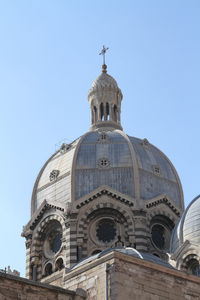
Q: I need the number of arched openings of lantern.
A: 4